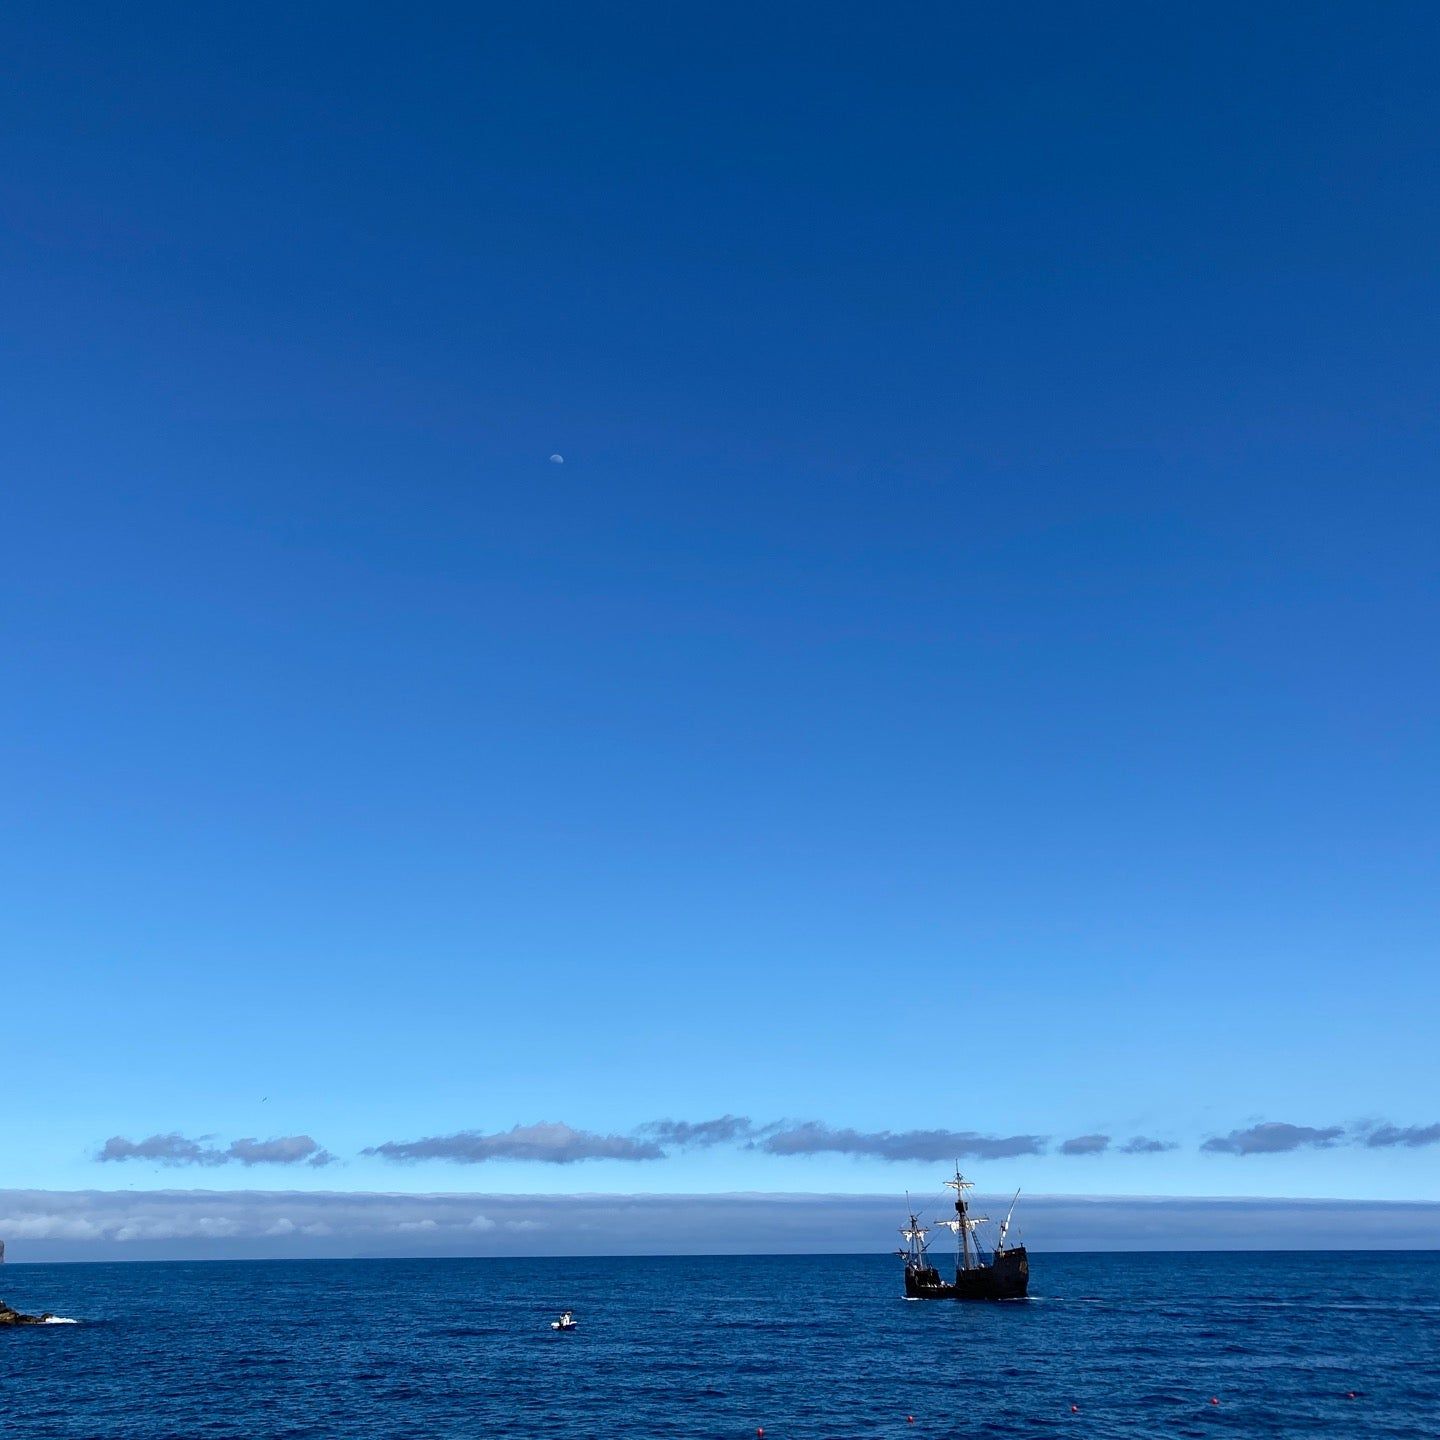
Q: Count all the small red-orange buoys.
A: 5